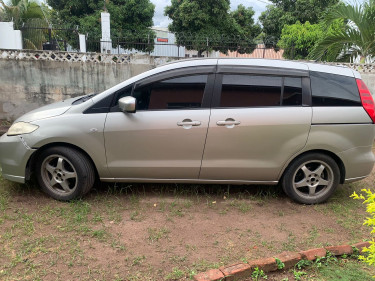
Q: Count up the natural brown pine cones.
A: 0